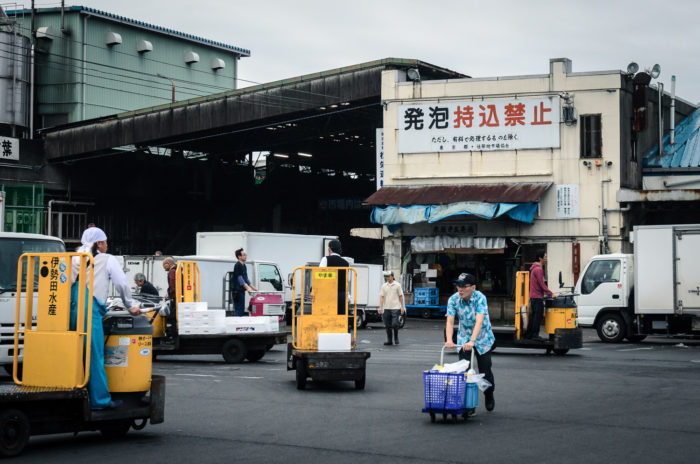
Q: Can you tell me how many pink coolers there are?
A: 1